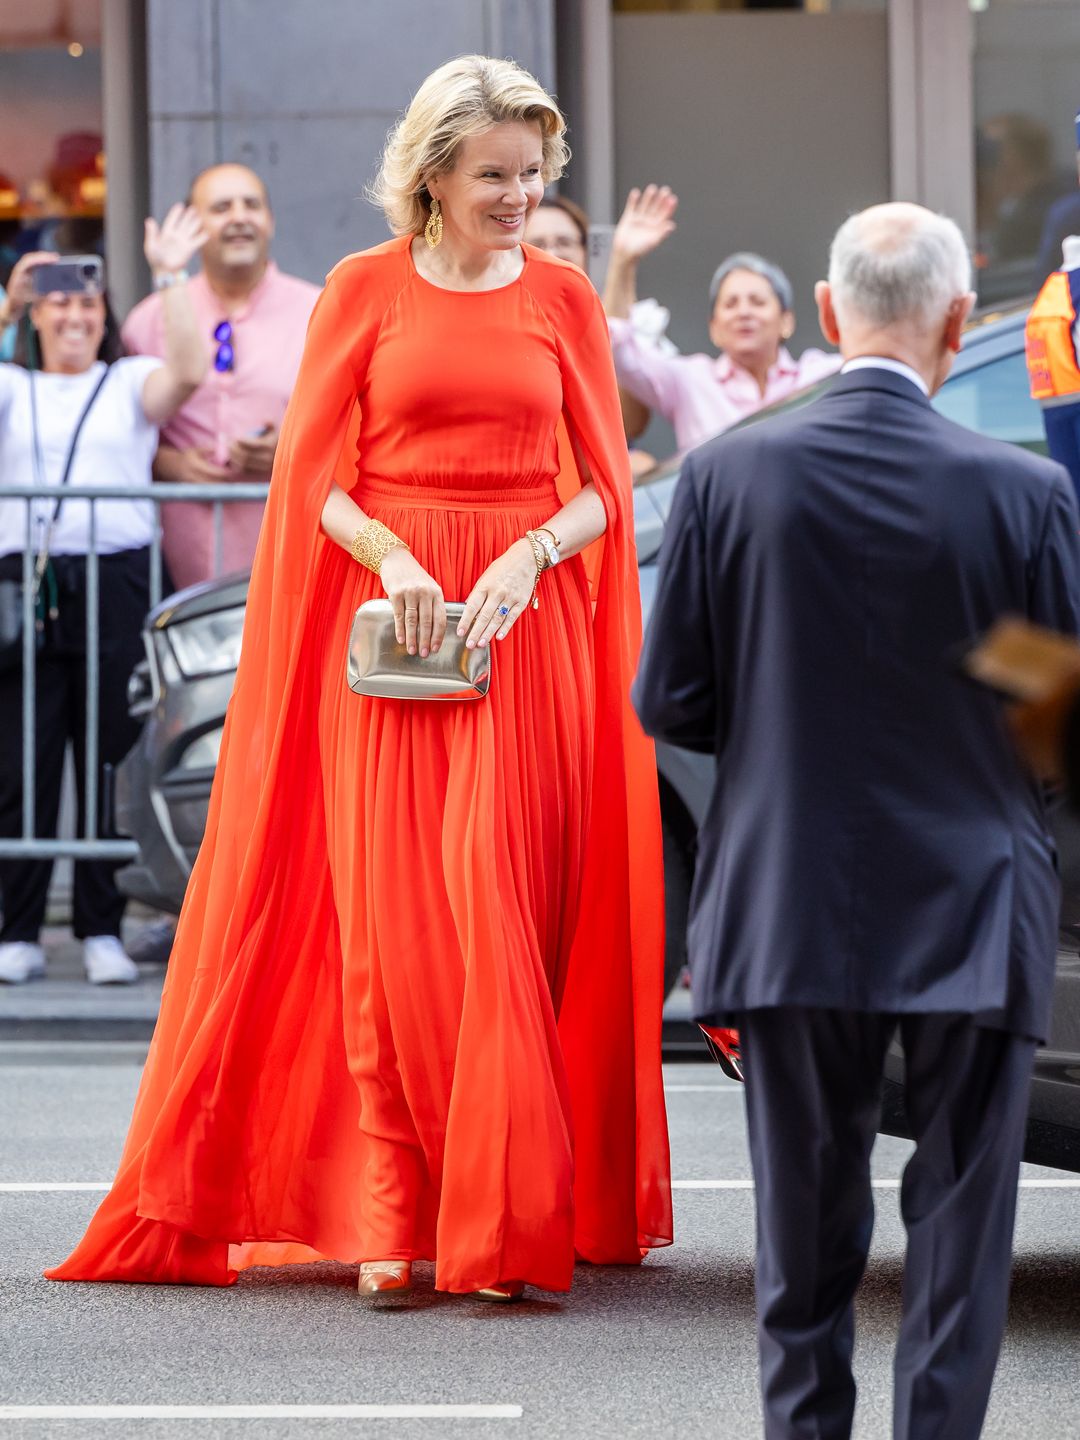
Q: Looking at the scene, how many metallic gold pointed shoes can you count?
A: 2